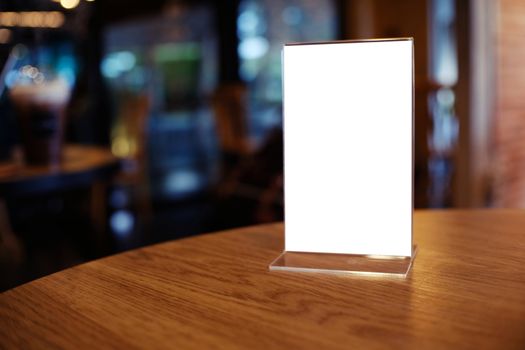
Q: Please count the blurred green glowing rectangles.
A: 1